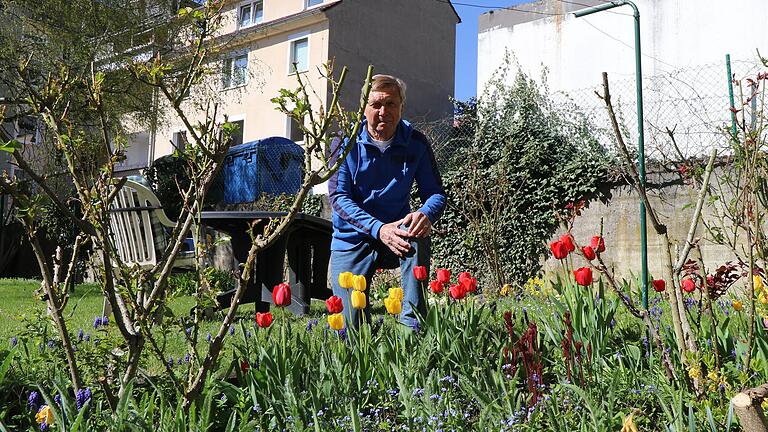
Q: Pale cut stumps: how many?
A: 1